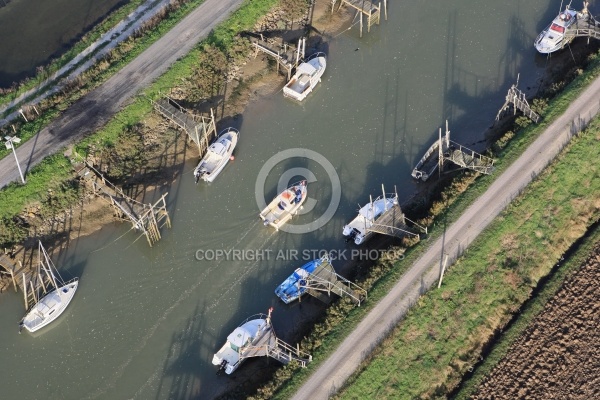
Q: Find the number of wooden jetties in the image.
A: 11